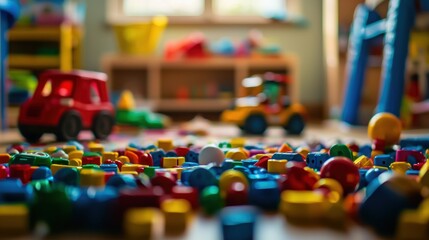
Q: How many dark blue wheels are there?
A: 2